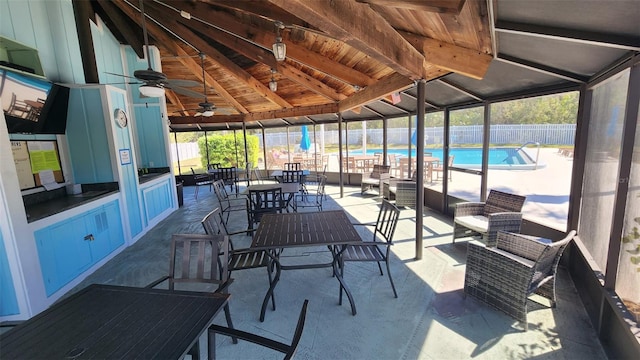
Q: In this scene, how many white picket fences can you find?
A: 1